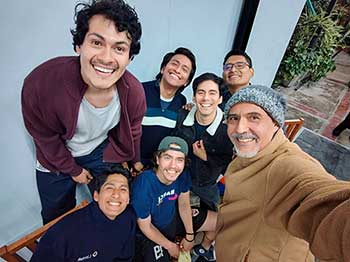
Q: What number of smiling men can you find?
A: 7